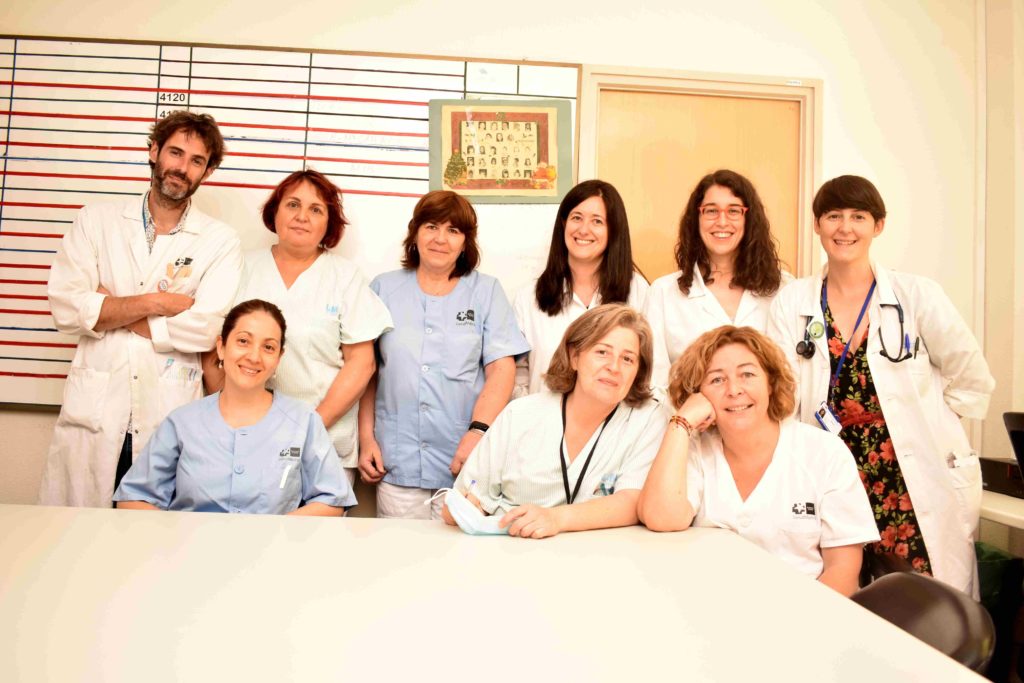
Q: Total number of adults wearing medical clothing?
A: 9